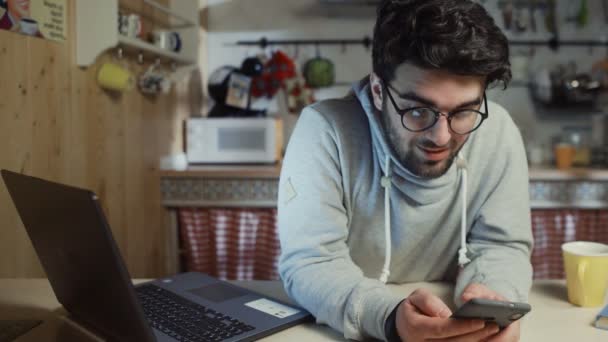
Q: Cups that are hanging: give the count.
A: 2